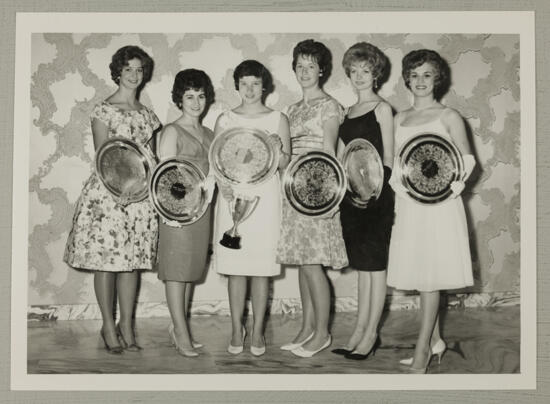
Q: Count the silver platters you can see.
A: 6